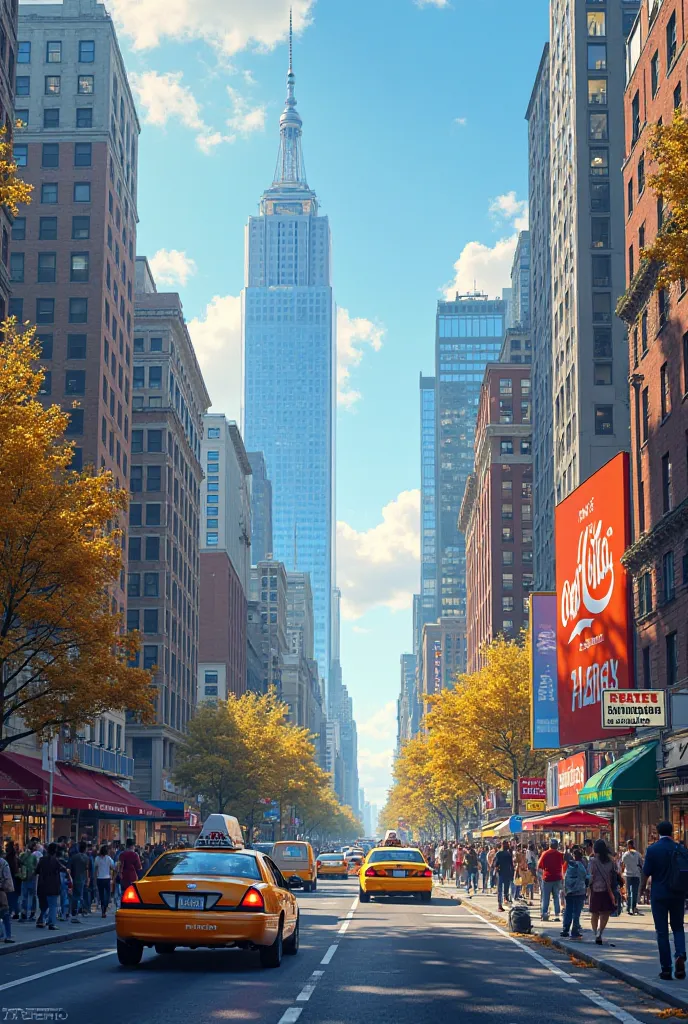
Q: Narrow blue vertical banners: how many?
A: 1